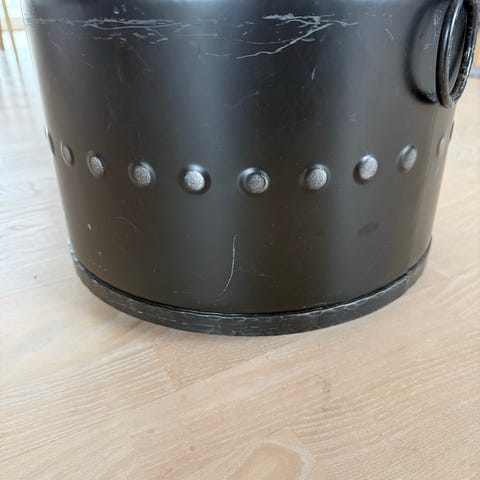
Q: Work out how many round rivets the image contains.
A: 11